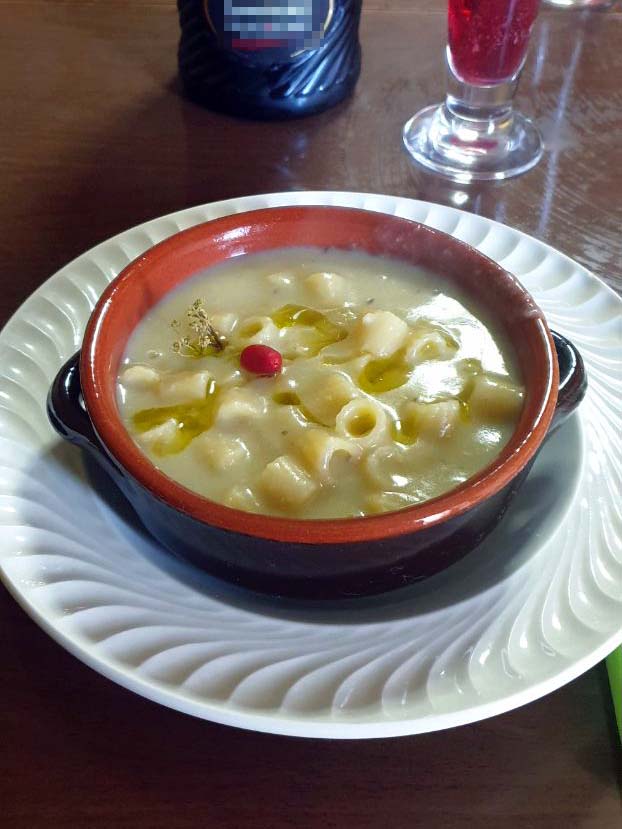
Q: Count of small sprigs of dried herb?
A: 1